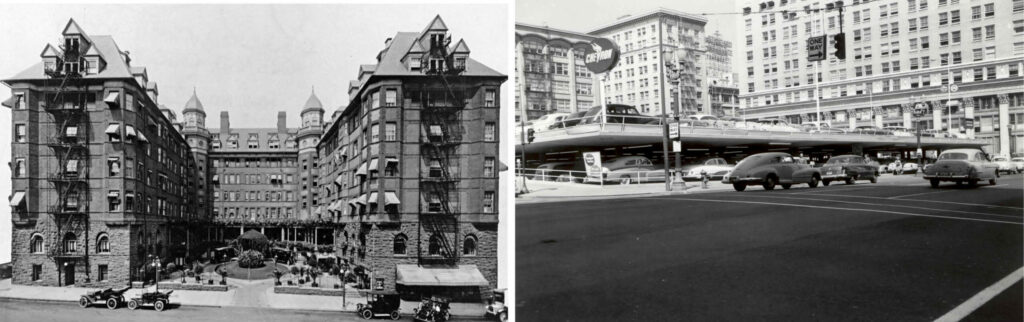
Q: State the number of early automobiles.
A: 5